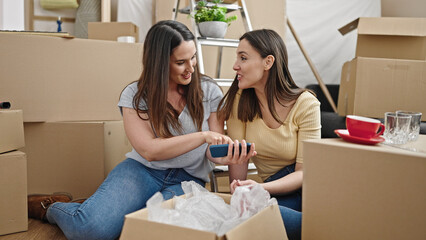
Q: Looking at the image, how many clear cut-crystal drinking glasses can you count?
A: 2